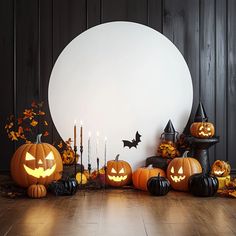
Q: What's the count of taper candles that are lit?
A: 5